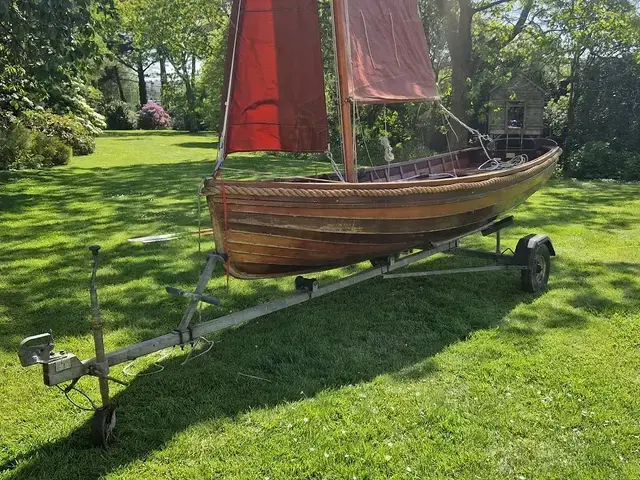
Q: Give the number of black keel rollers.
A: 2